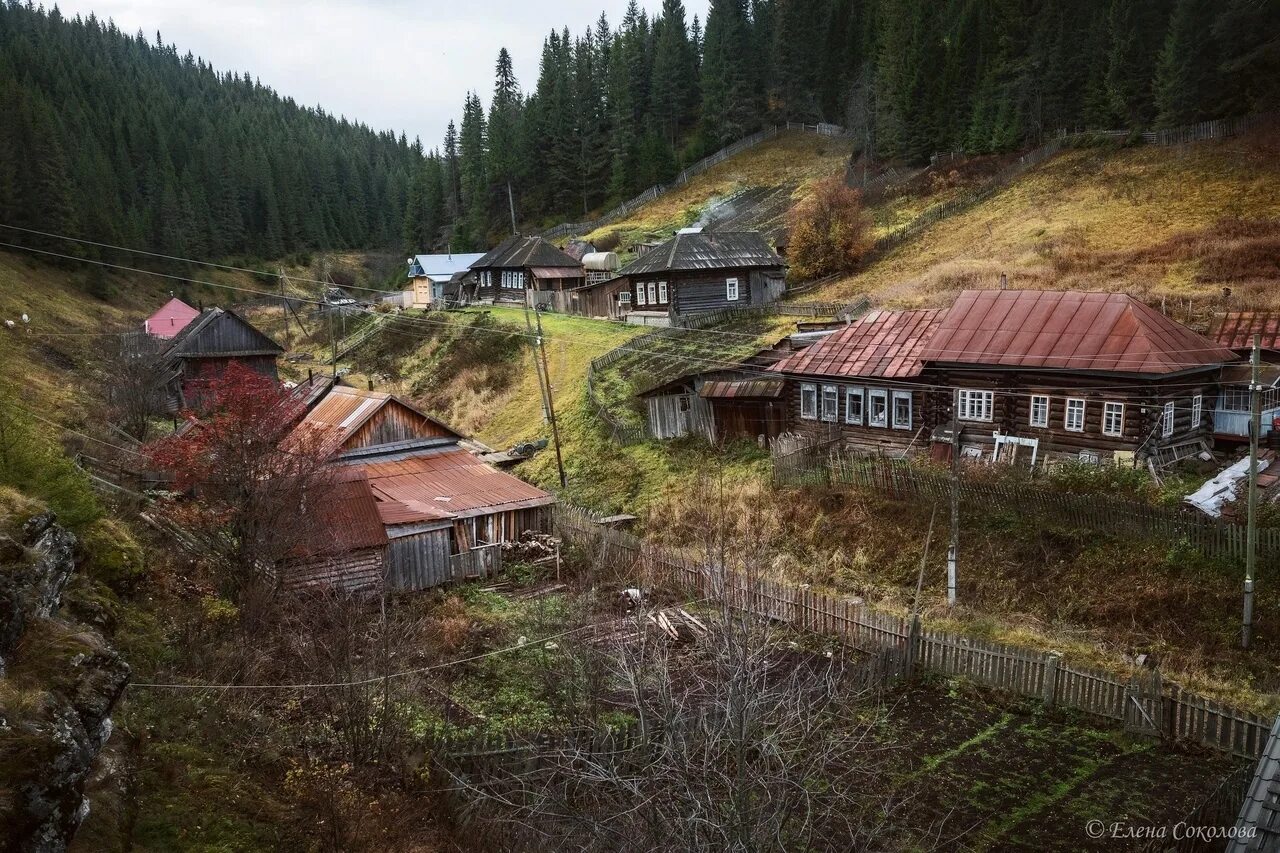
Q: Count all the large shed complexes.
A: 1